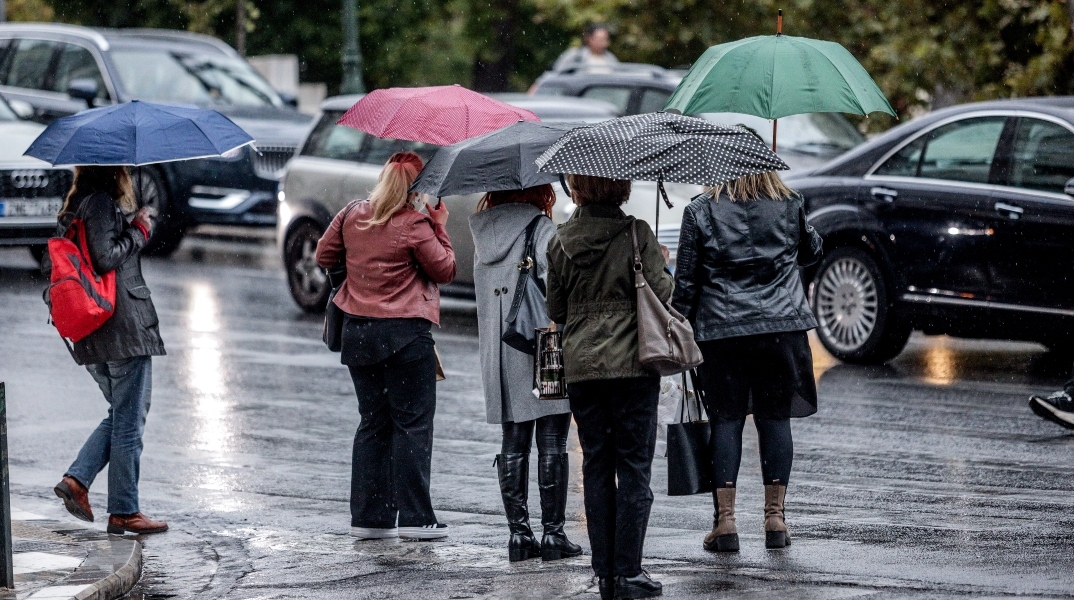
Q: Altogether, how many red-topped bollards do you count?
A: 0